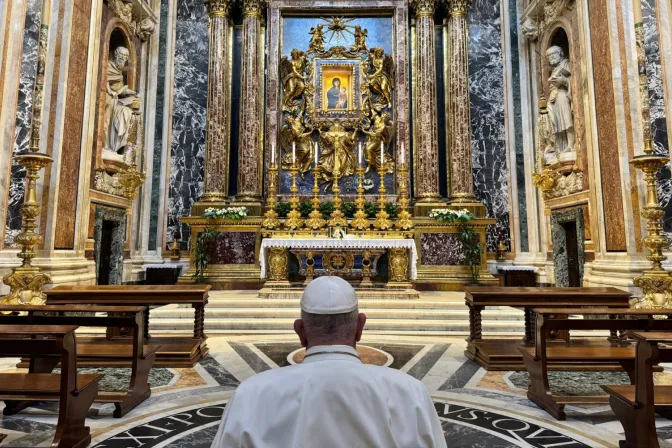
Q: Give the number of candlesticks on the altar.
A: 6